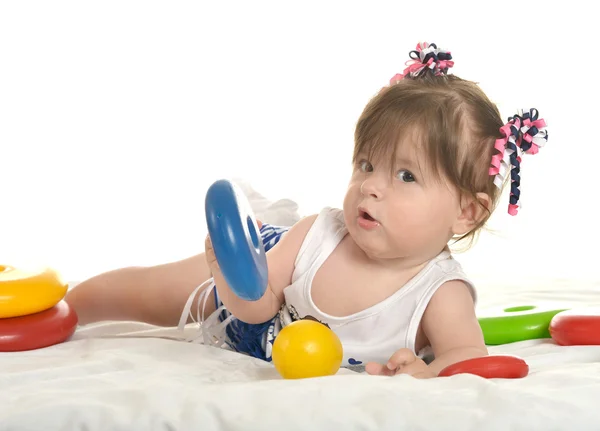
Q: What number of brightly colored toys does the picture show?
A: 7